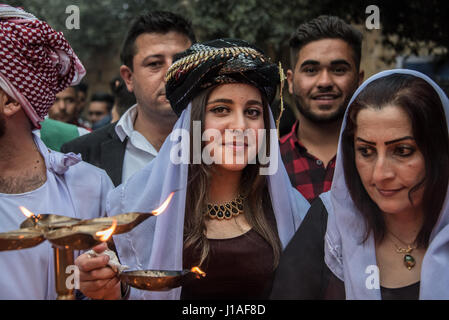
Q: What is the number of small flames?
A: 4